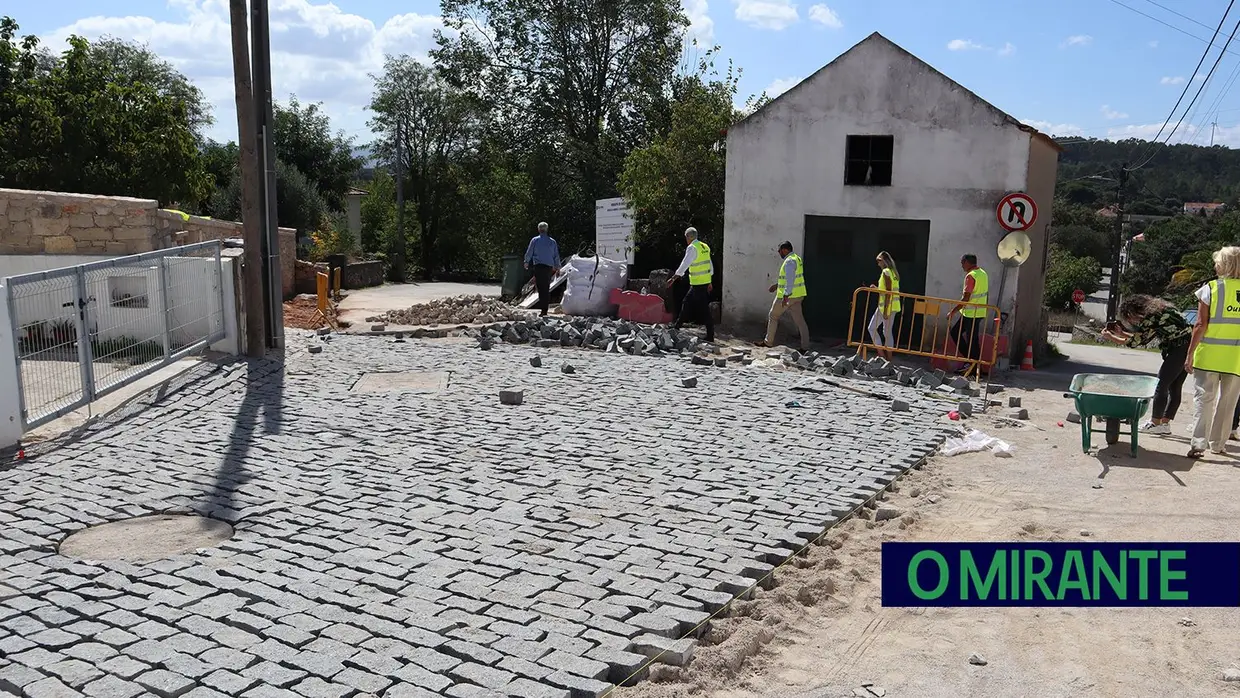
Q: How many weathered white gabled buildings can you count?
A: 1